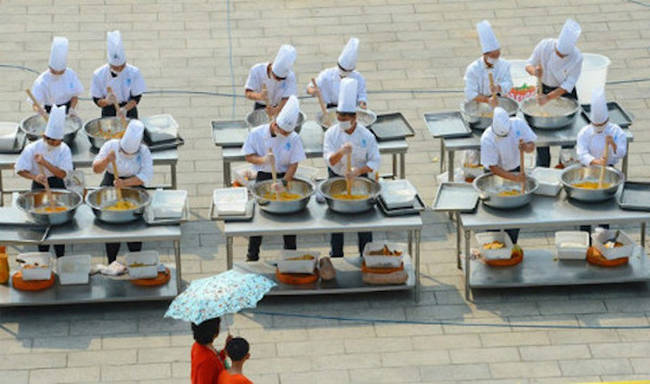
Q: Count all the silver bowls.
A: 12